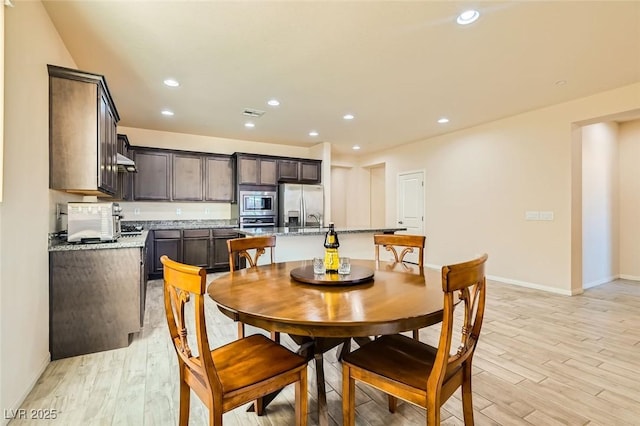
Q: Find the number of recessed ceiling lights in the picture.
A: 9